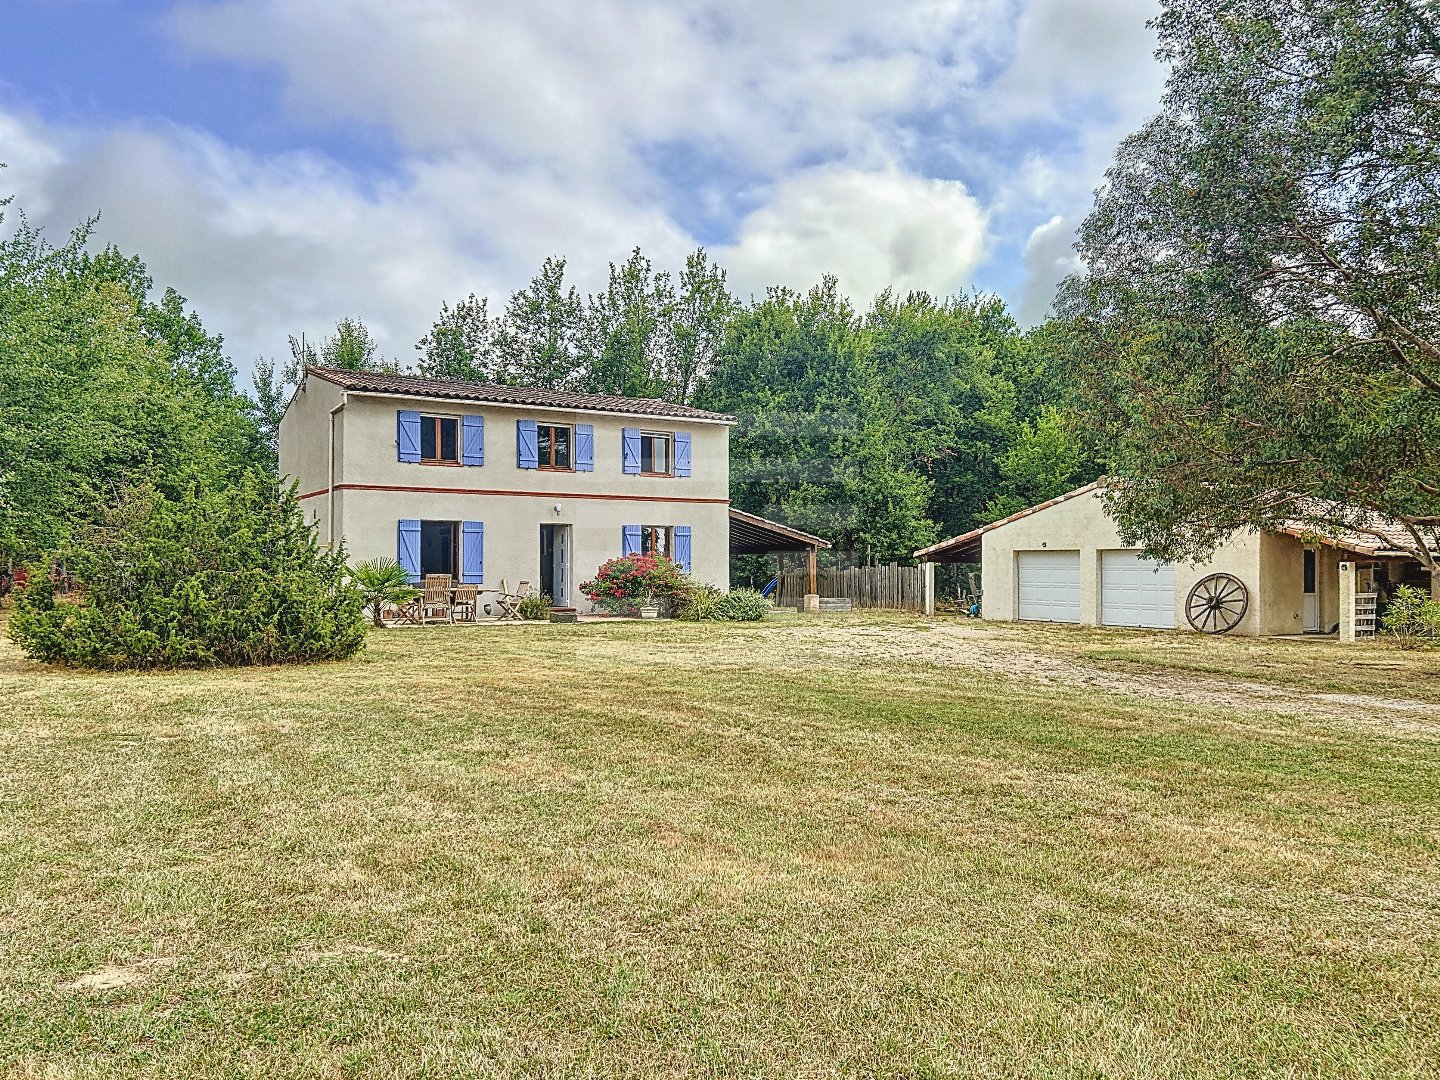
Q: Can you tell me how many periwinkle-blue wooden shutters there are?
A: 10